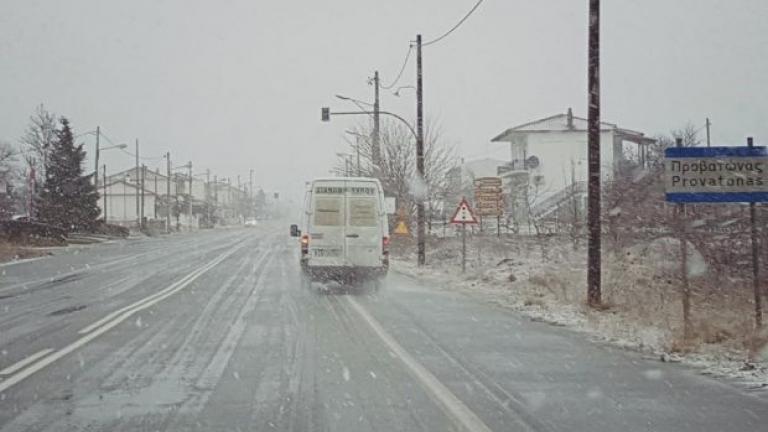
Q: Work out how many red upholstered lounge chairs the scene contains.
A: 0